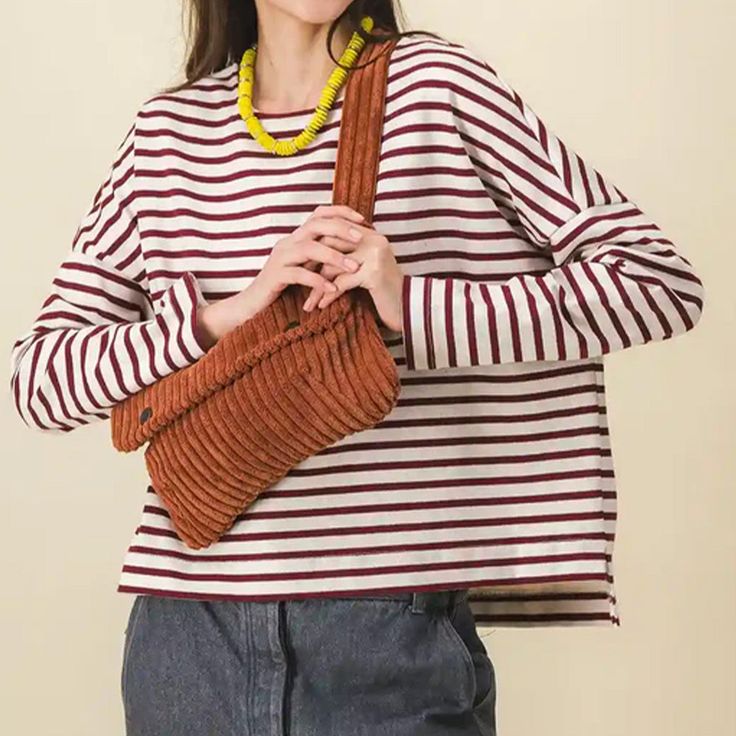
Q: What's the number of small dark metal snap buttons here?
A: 2